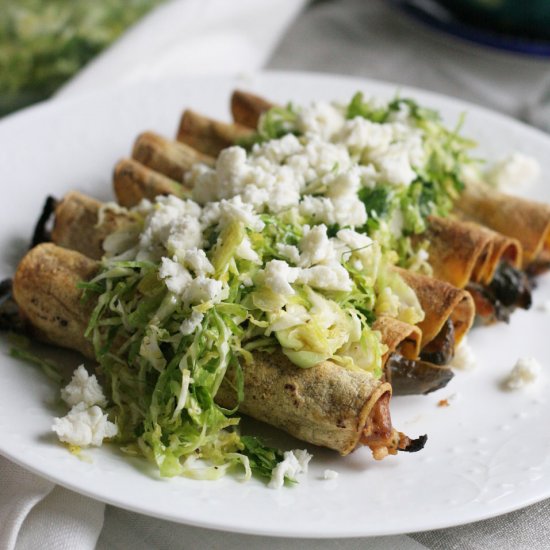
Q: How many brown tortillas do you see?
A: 6